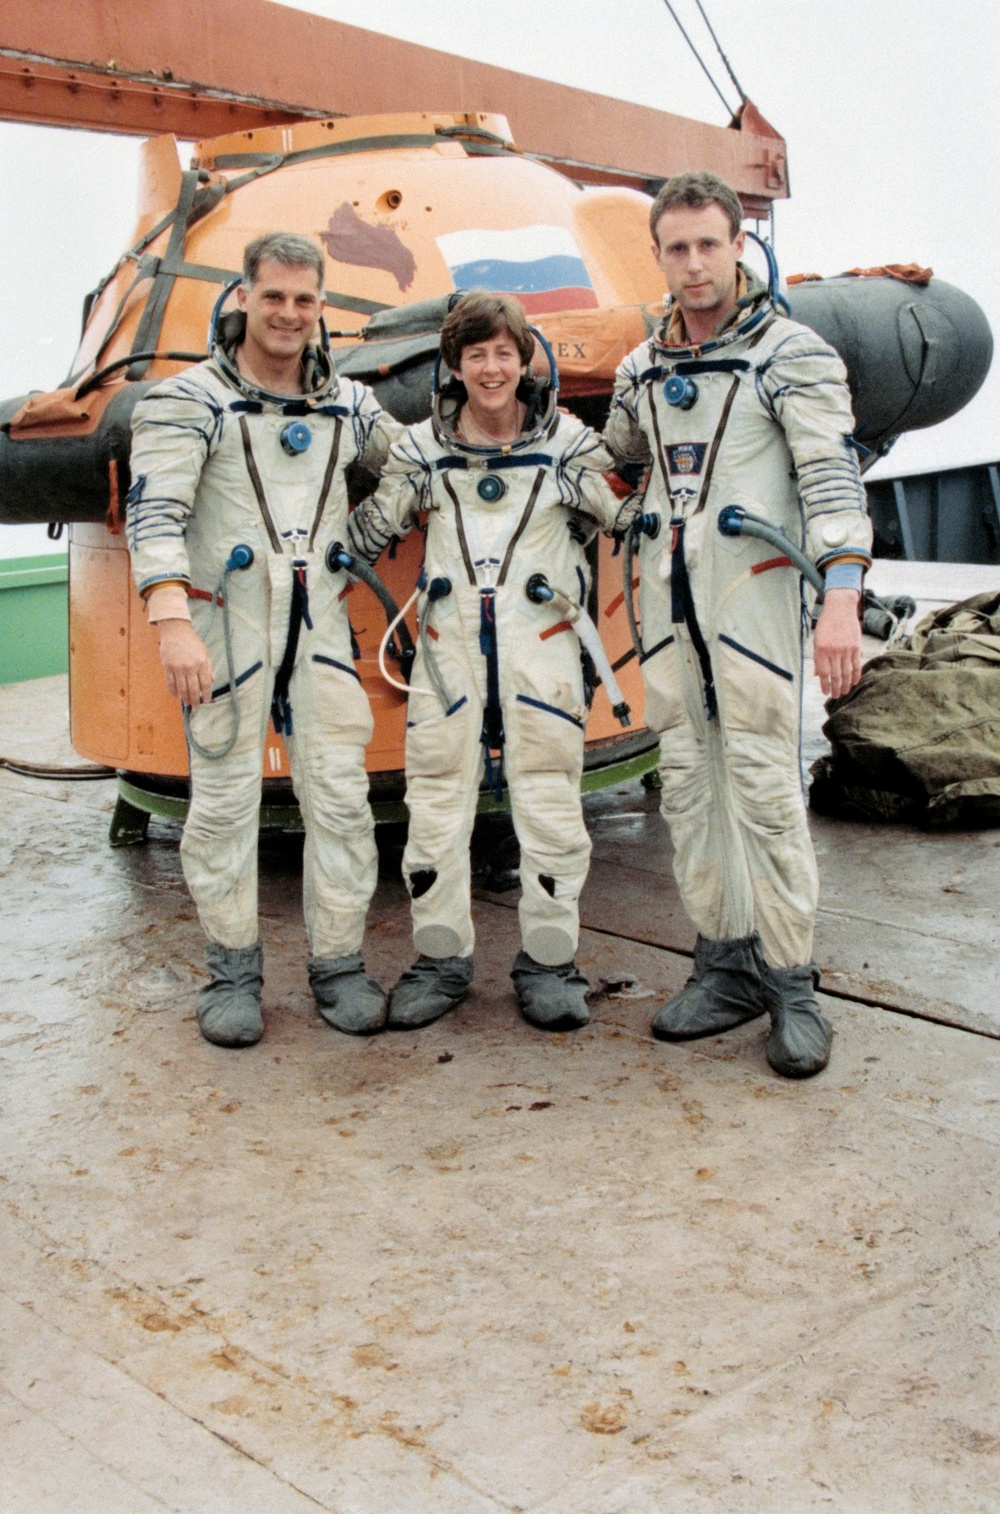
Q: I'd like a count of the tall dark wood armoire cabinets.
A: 0